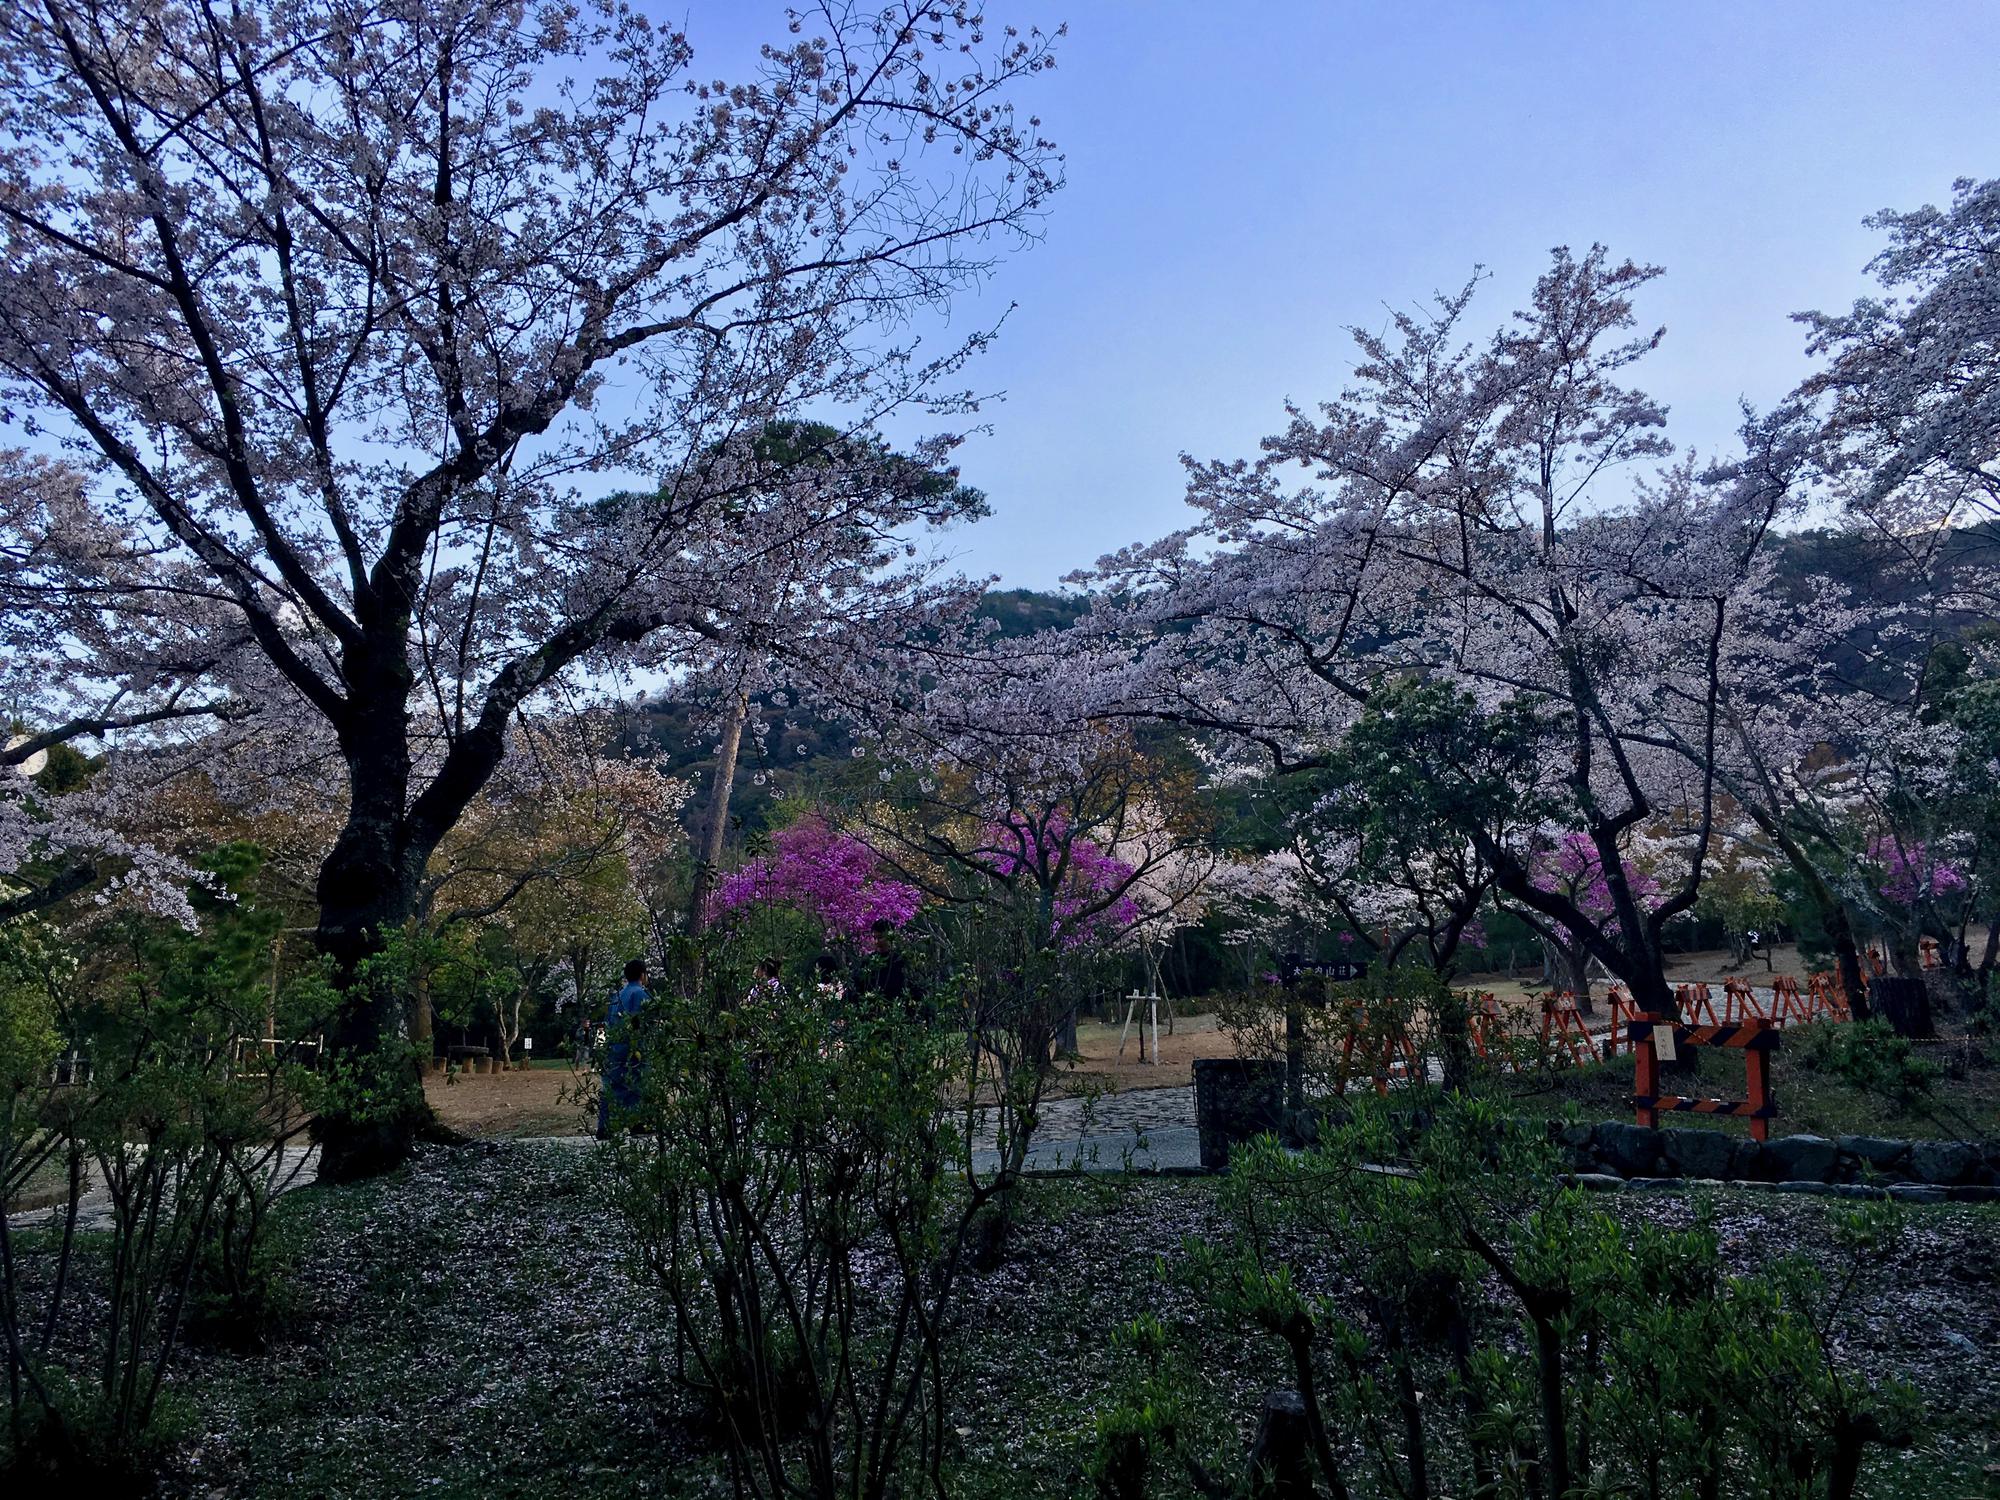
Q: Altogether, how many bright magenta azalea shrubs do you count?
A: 4